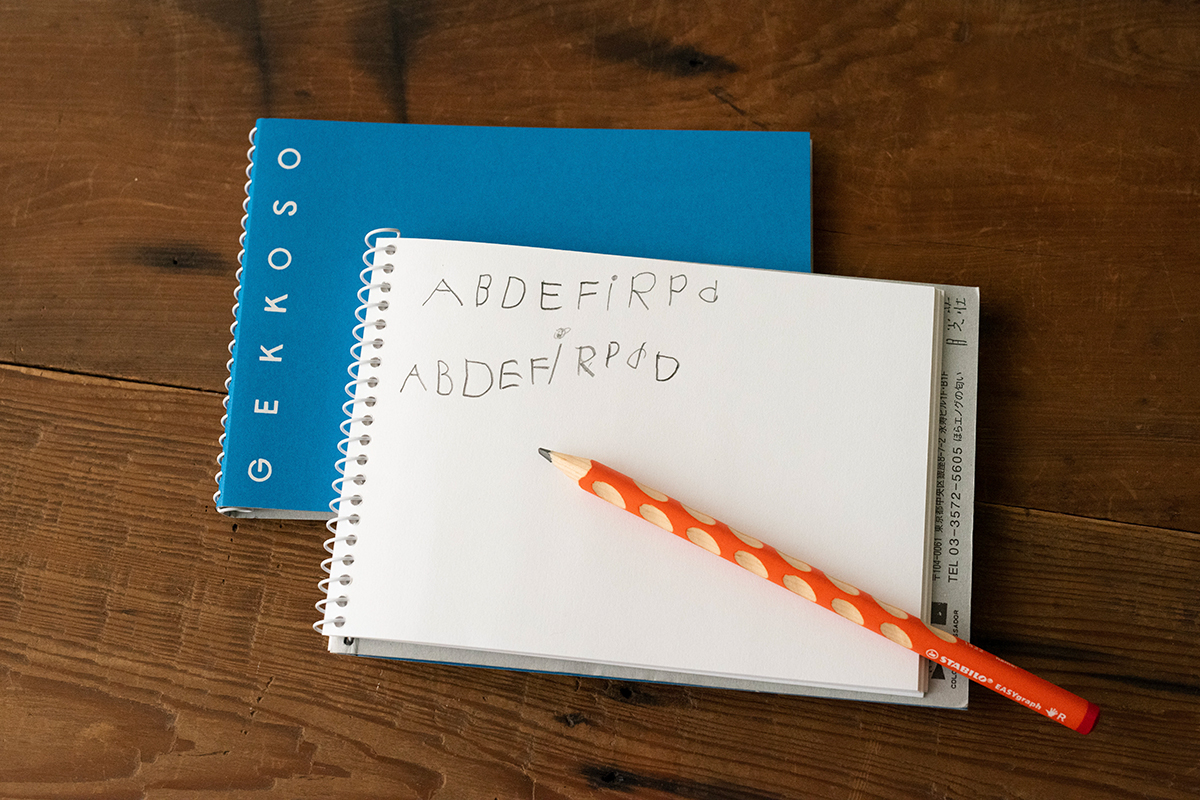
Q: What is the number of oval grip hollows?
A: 14